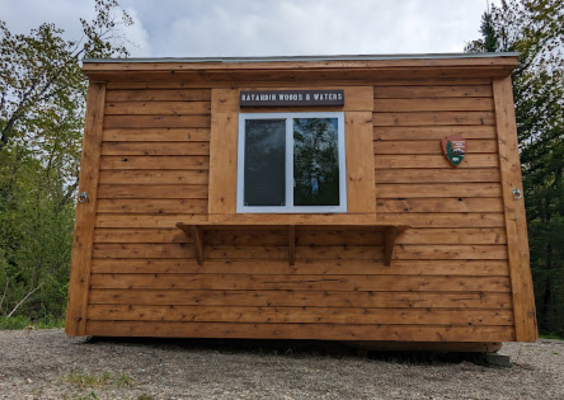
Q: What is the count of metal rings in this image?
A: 2